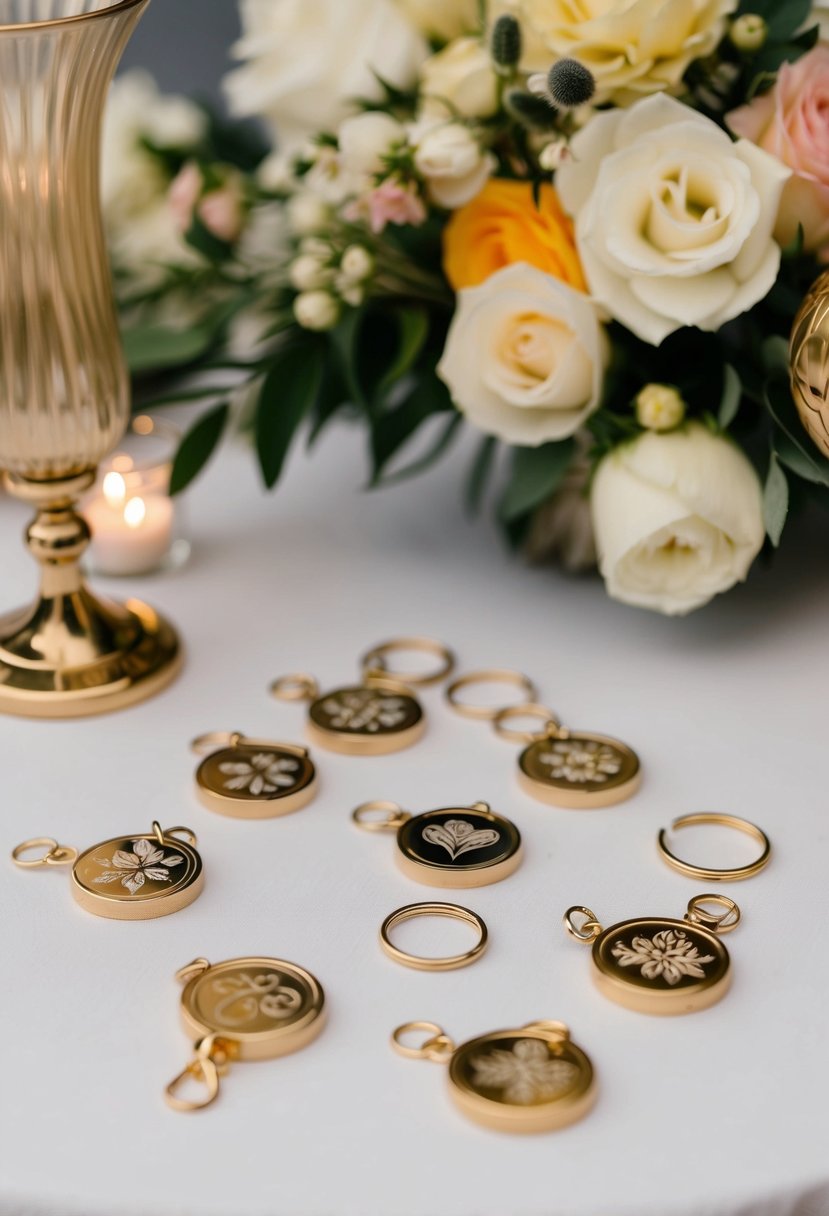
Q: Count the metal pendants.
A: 8